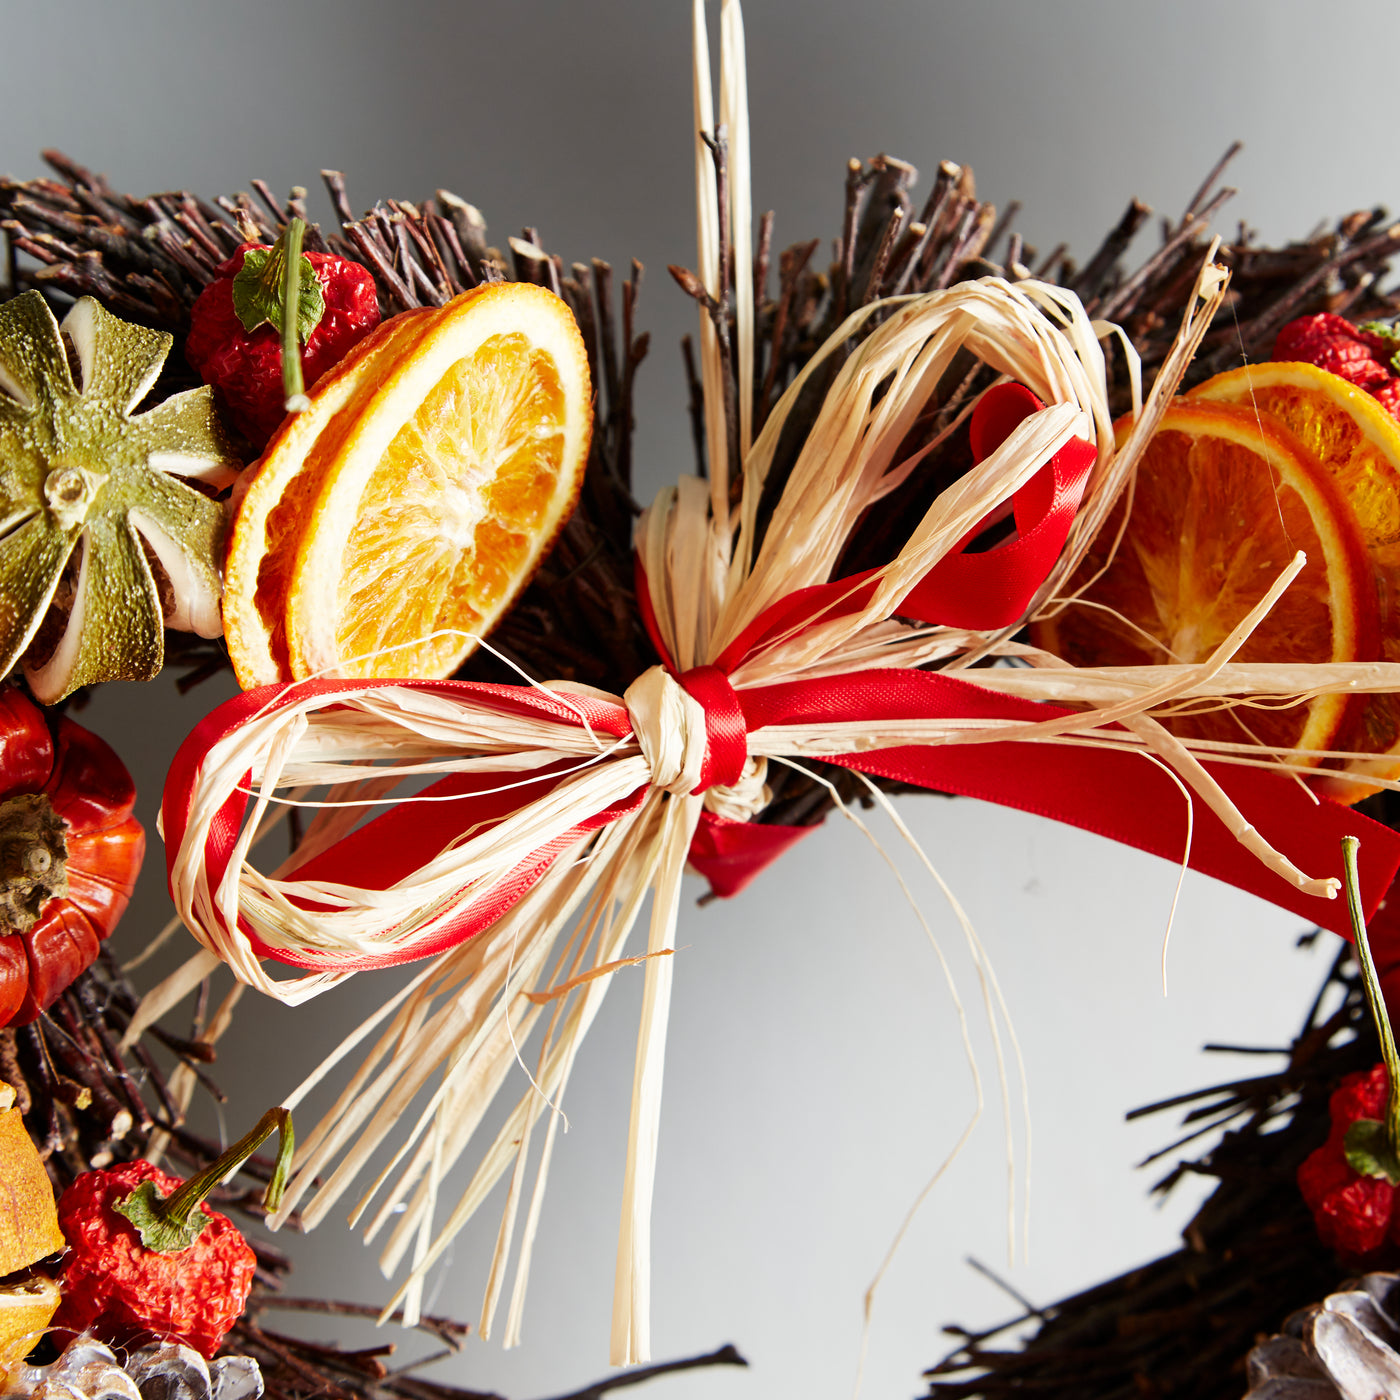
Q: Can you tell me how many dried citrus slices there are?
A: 4